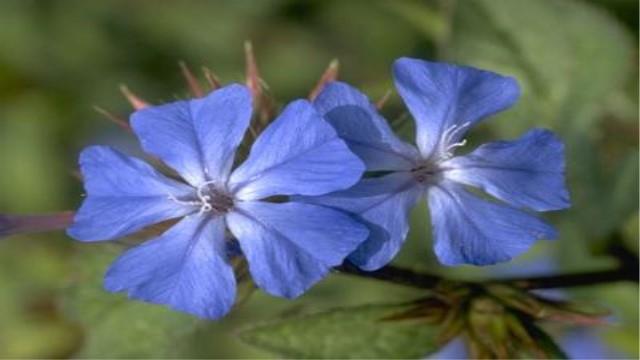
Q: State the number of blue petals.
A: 10